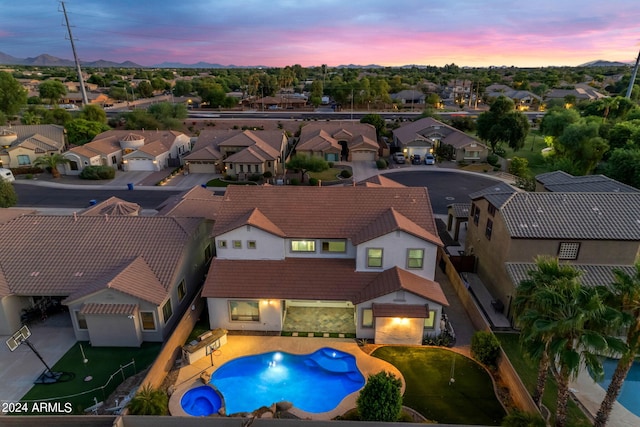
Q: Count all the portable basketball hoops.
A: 1